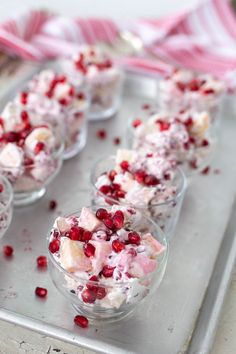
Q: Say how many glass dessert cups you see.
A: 8